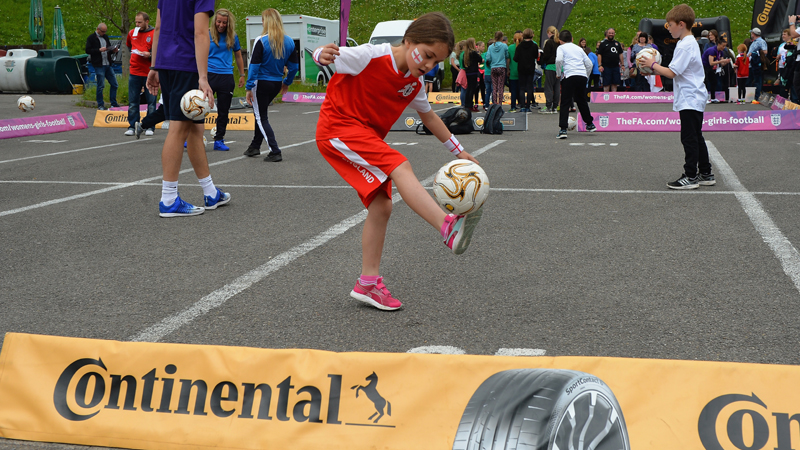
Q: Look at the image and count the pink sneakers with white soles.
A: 2